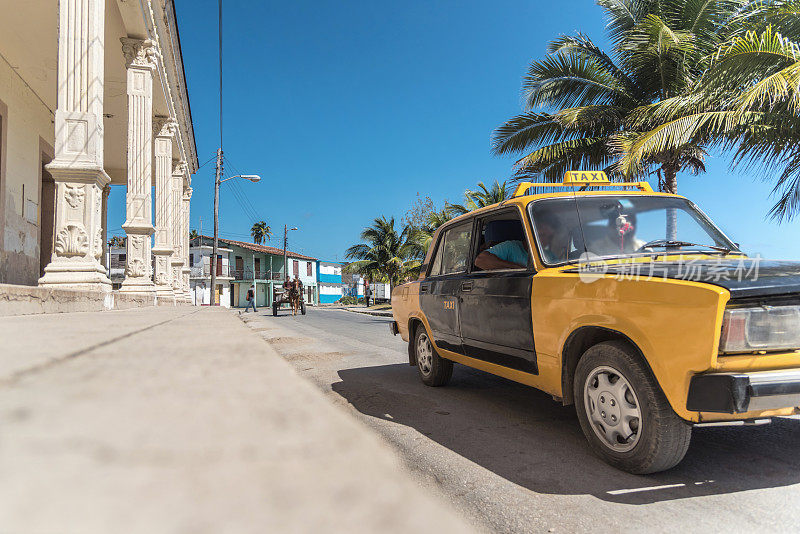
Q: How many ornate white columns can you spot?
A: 5